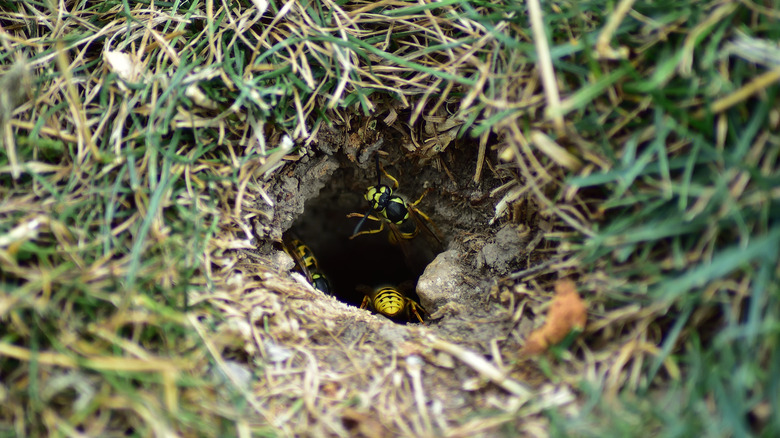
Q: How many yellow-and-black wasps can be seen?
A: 3